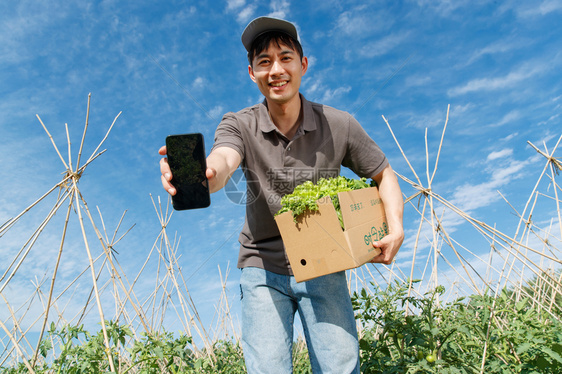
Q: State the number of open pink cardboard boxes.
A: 0